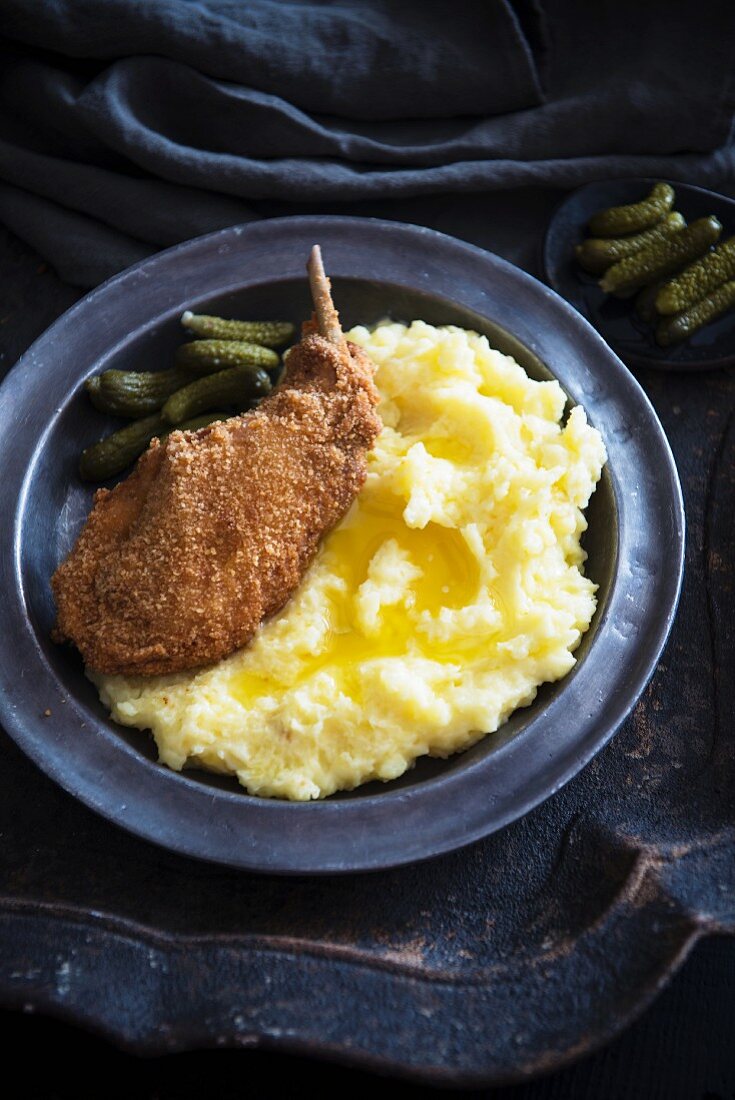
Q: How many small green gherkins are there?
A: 12